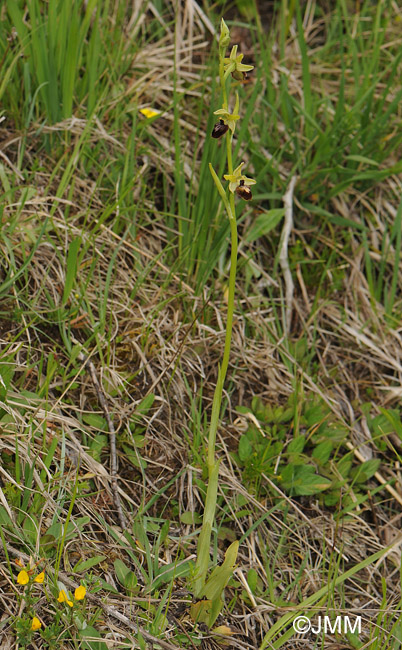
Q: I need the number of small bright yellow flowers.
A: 6